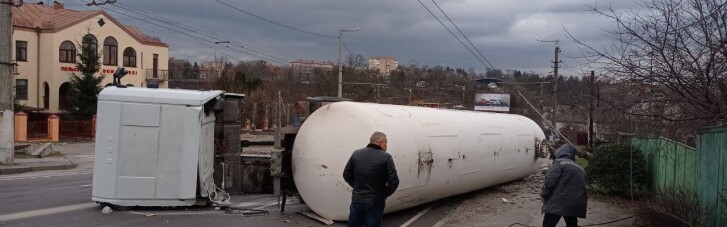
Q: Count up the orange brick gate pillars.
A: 3